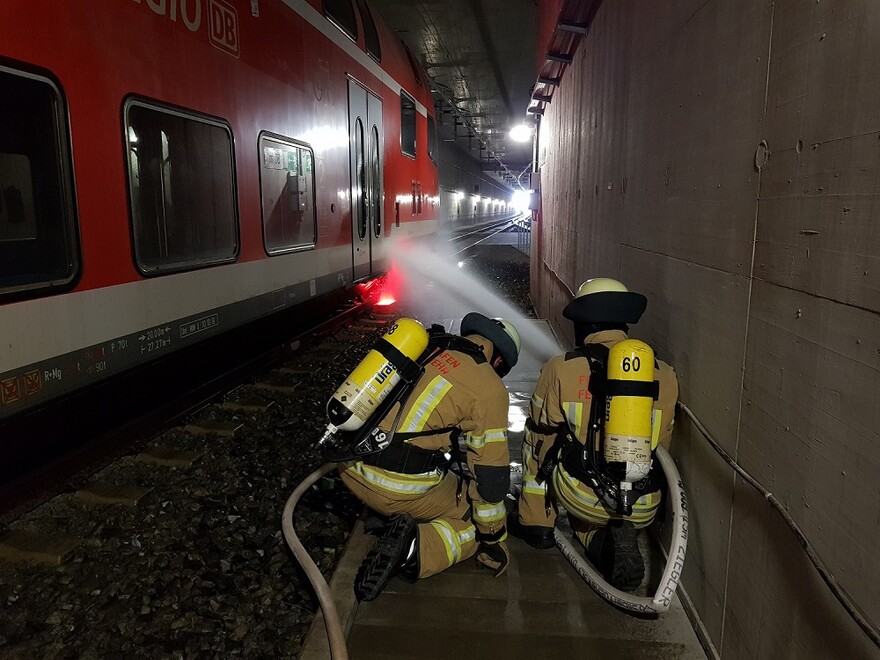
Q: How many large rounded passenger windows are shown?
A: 3